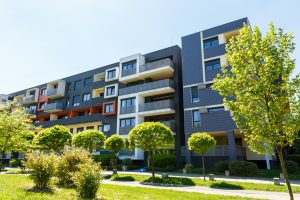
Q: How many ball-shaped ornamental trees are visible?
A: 5